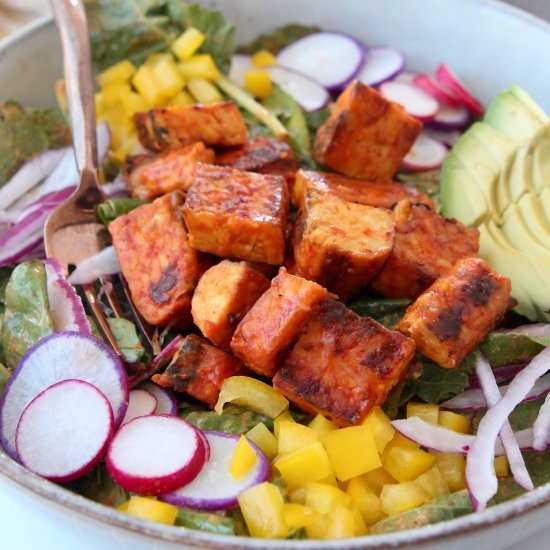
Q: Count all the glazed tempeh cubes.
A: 14